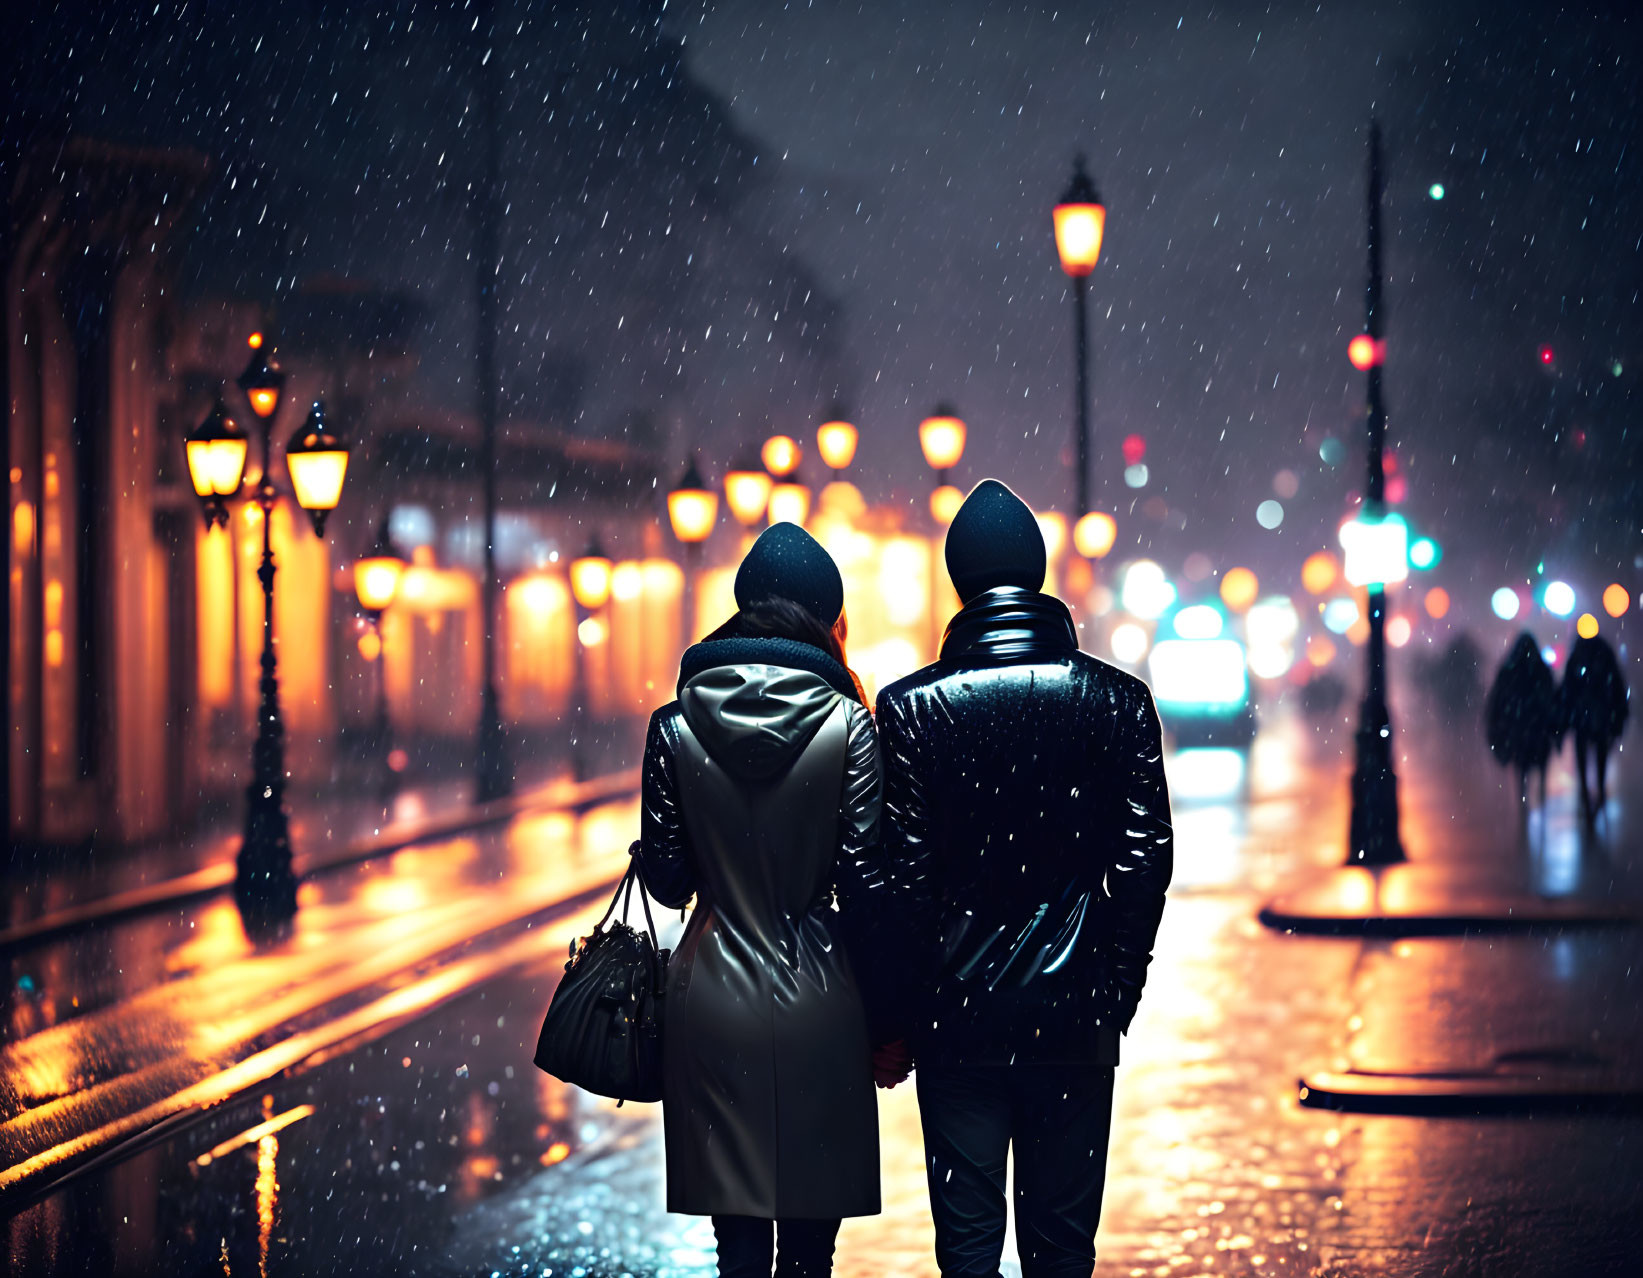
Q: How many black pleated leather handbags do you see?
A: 1